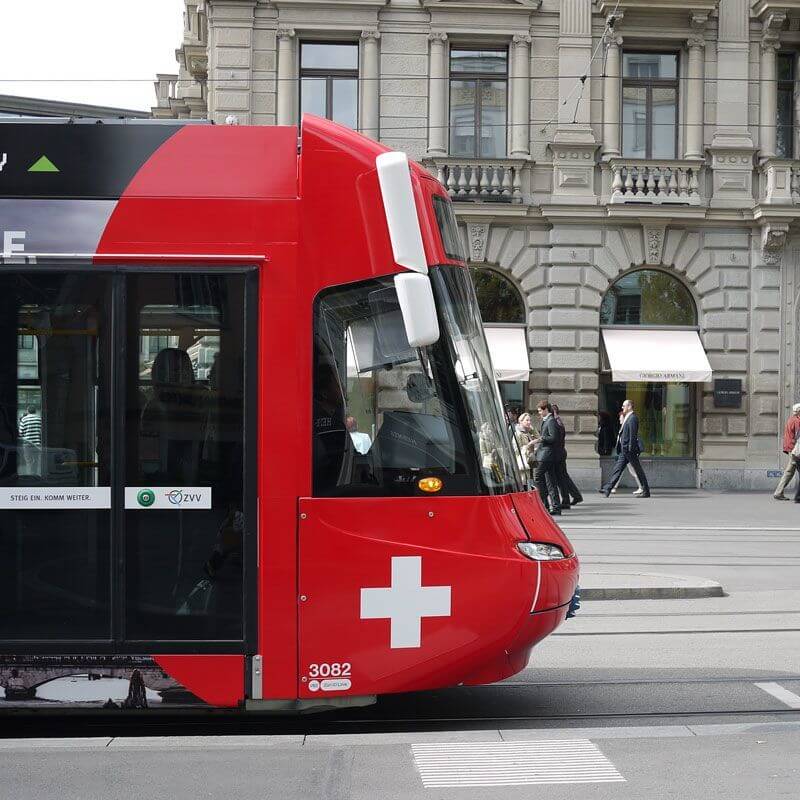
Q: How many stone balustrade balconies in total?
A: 3